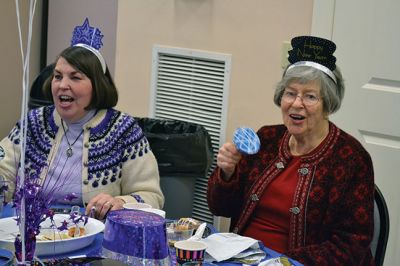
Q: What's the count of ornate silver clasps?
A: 4